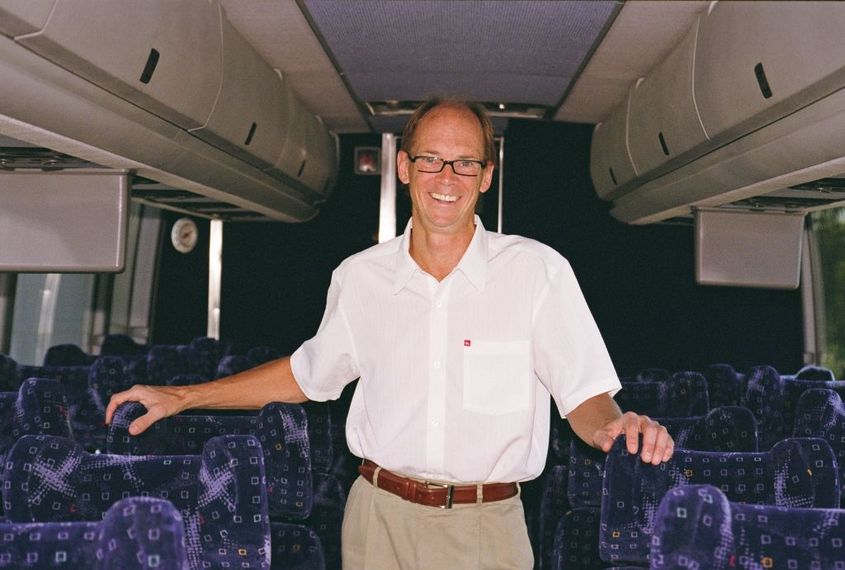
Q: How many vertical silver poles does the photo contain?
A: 3